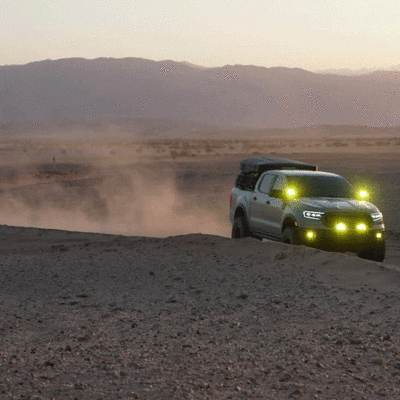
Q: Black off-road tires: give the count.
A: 3